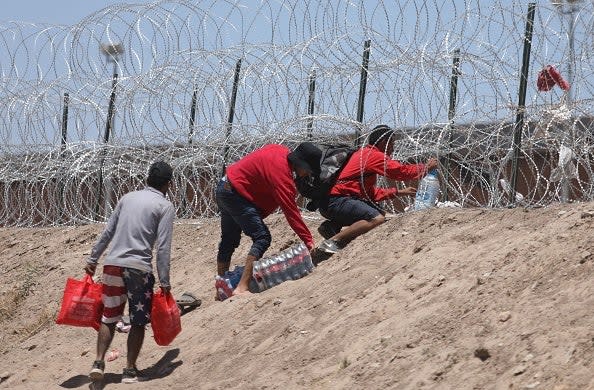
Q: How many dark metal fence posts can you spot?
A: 8